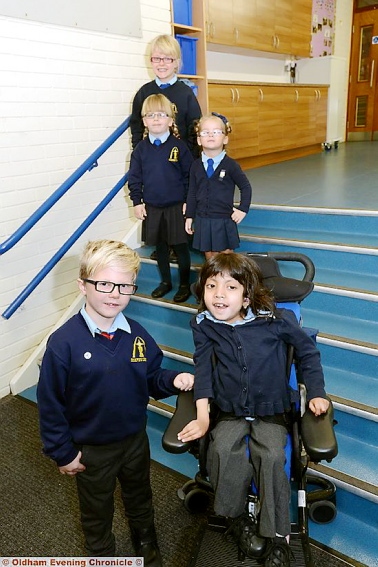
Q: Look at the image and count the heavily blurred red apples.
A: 0